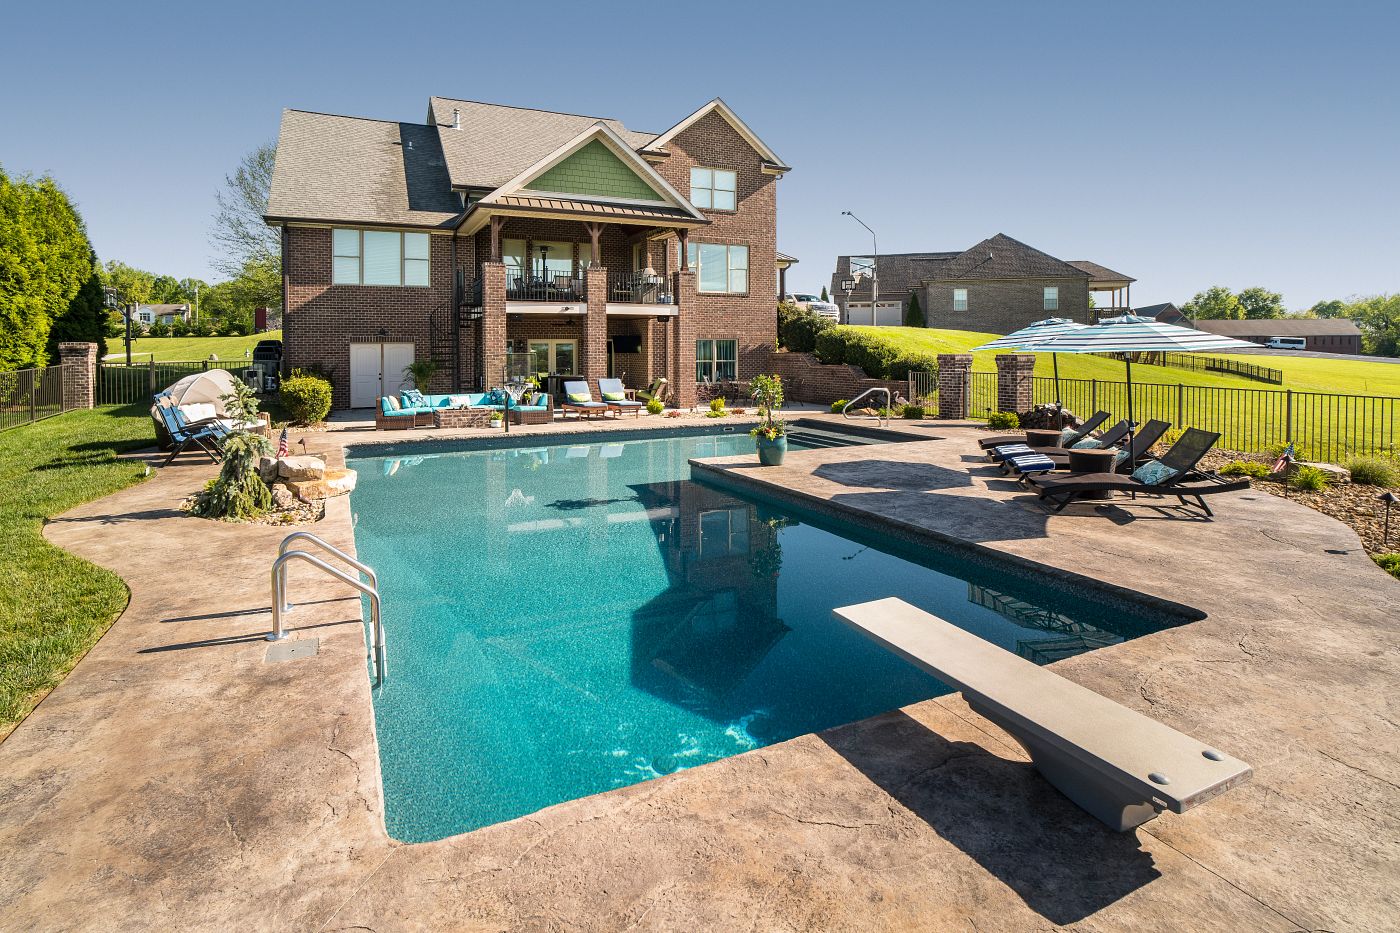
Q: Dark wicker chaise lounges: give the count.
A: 4